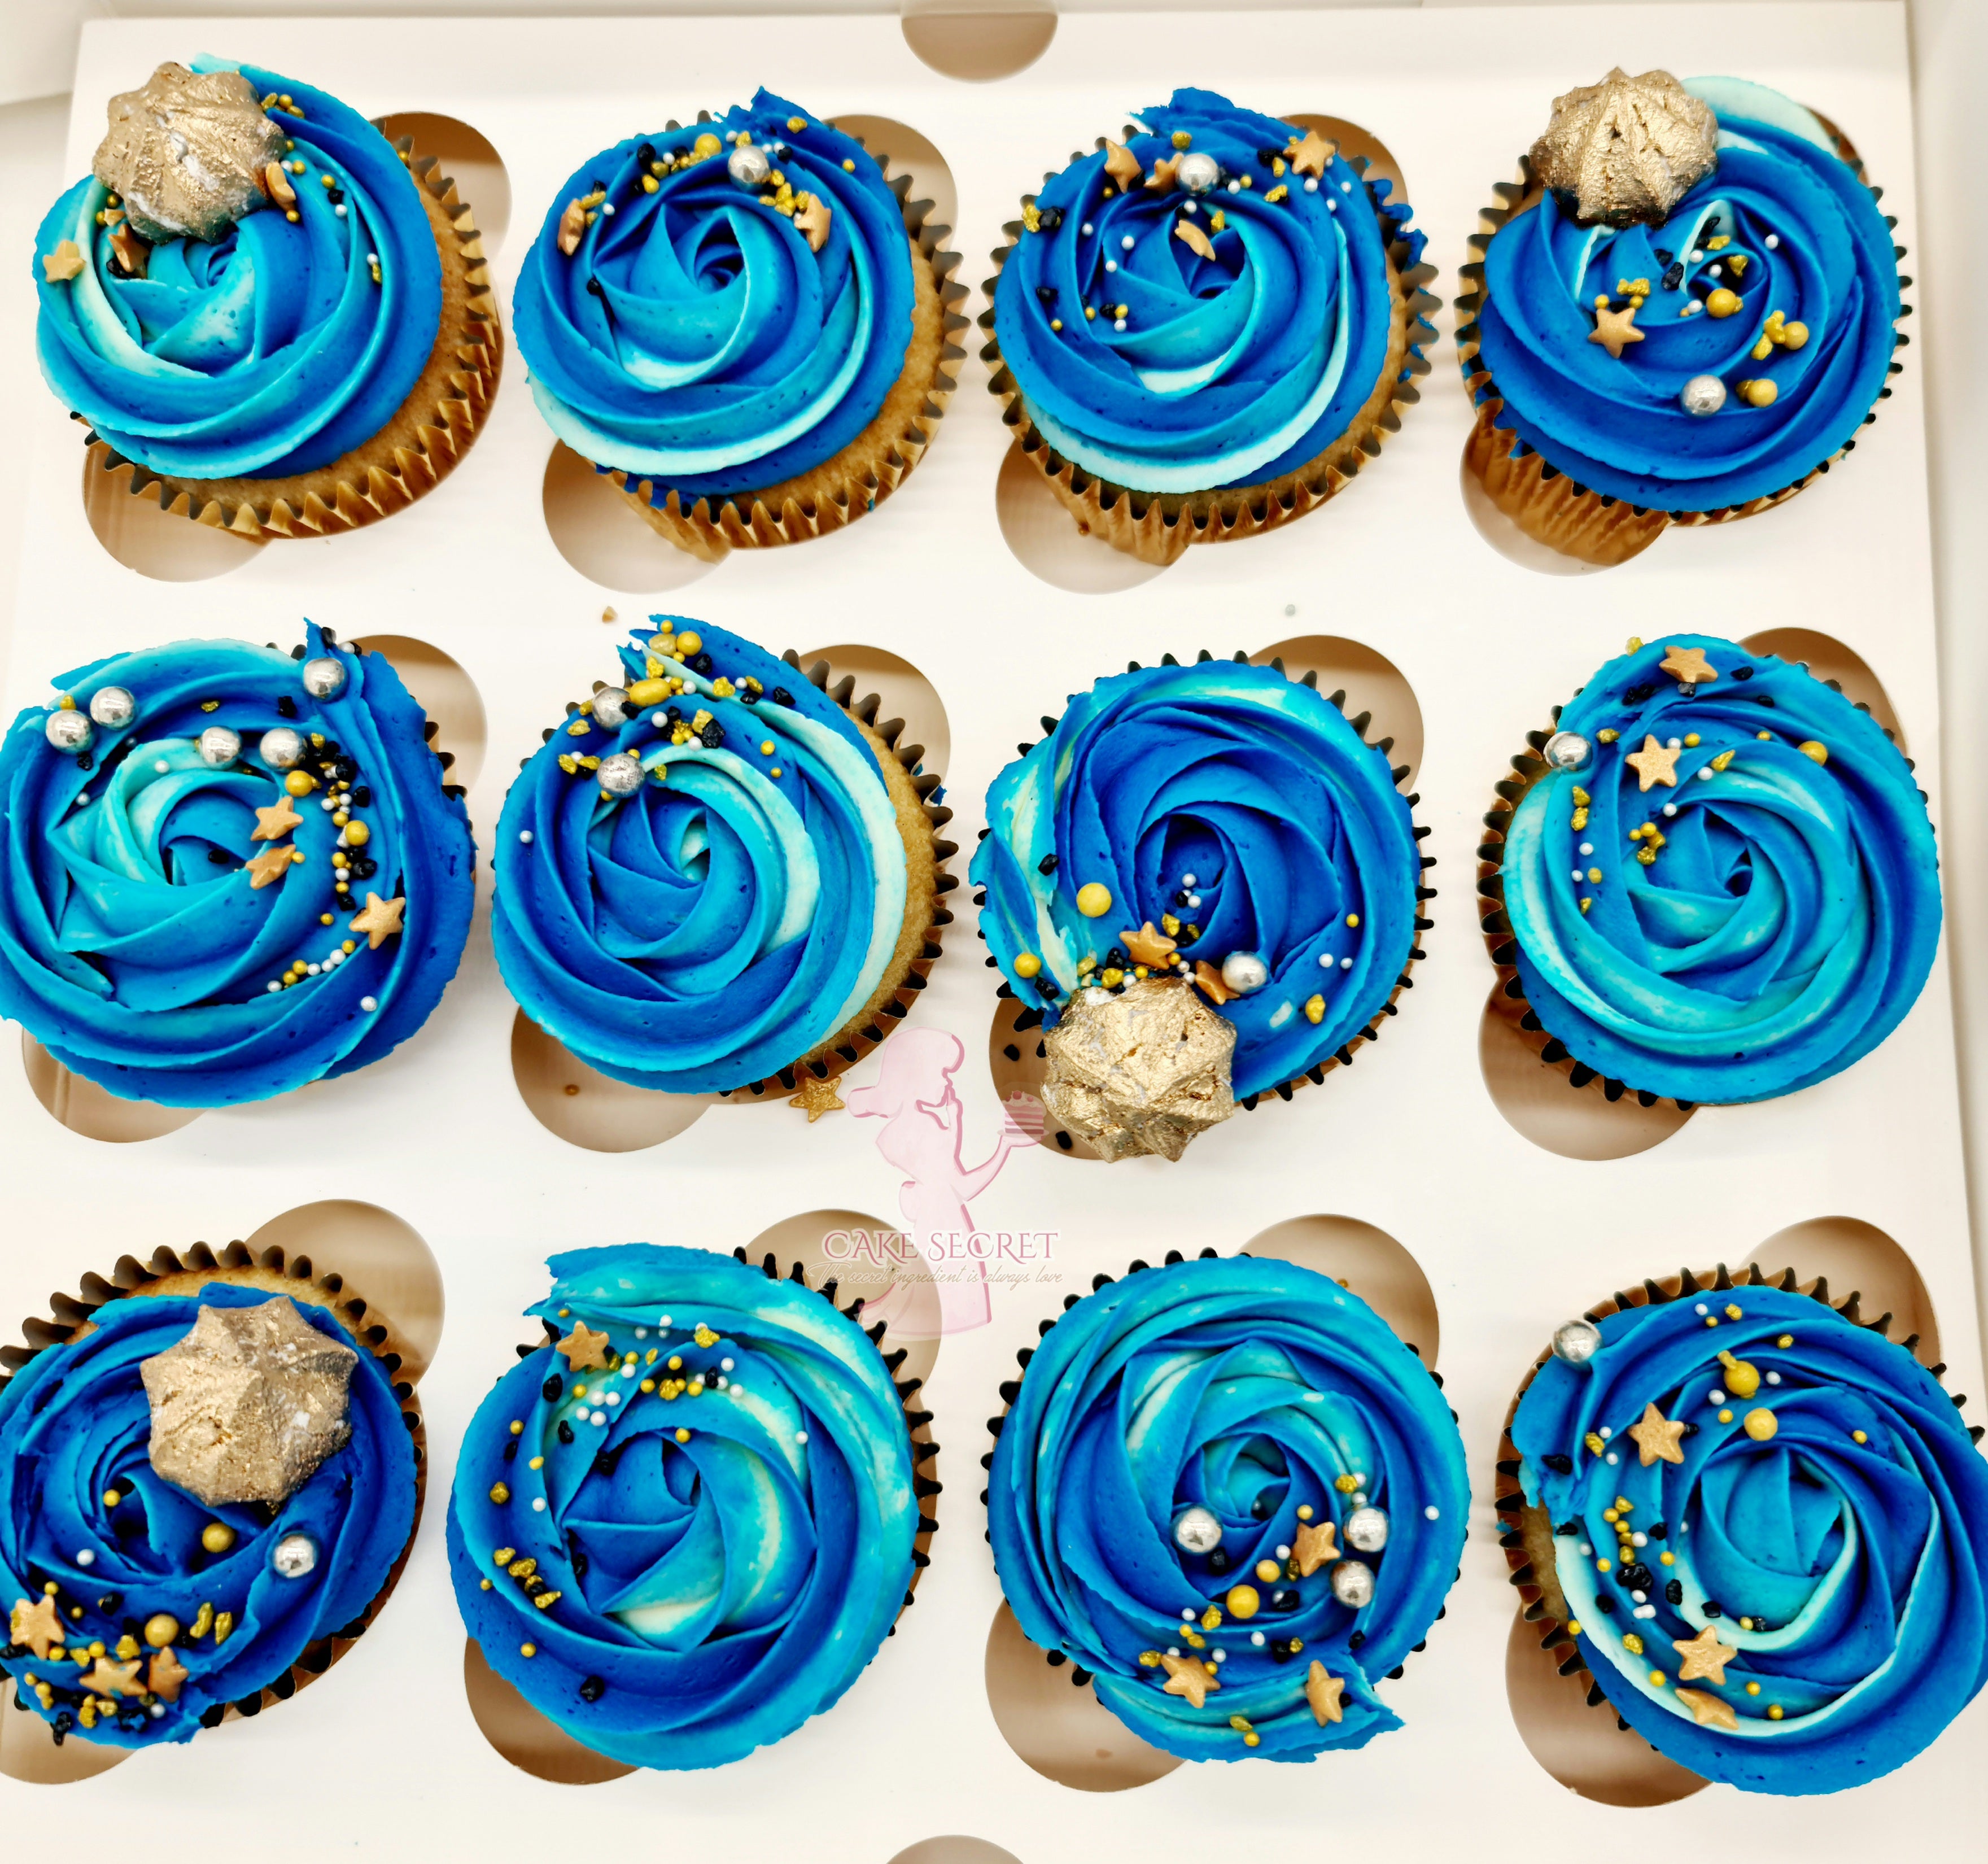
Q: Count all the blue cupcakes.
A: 12